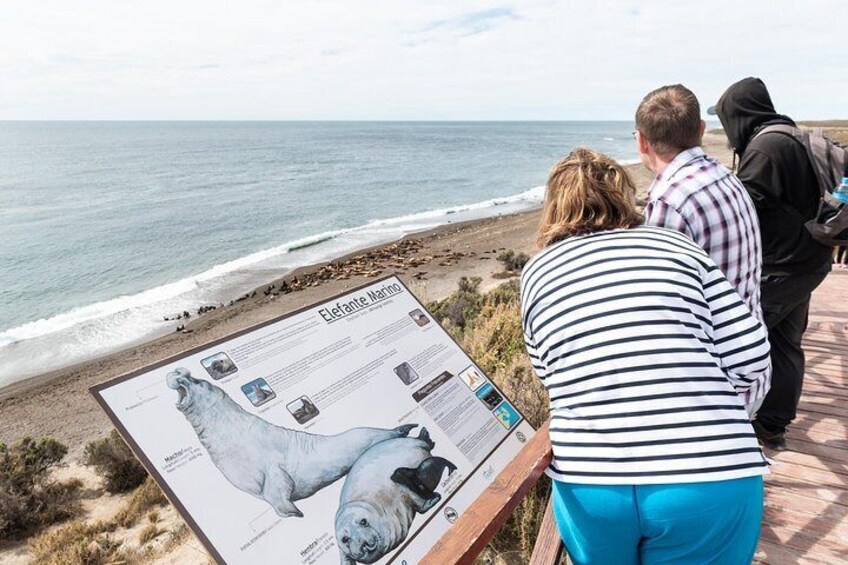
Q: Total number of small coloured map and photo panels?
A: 8